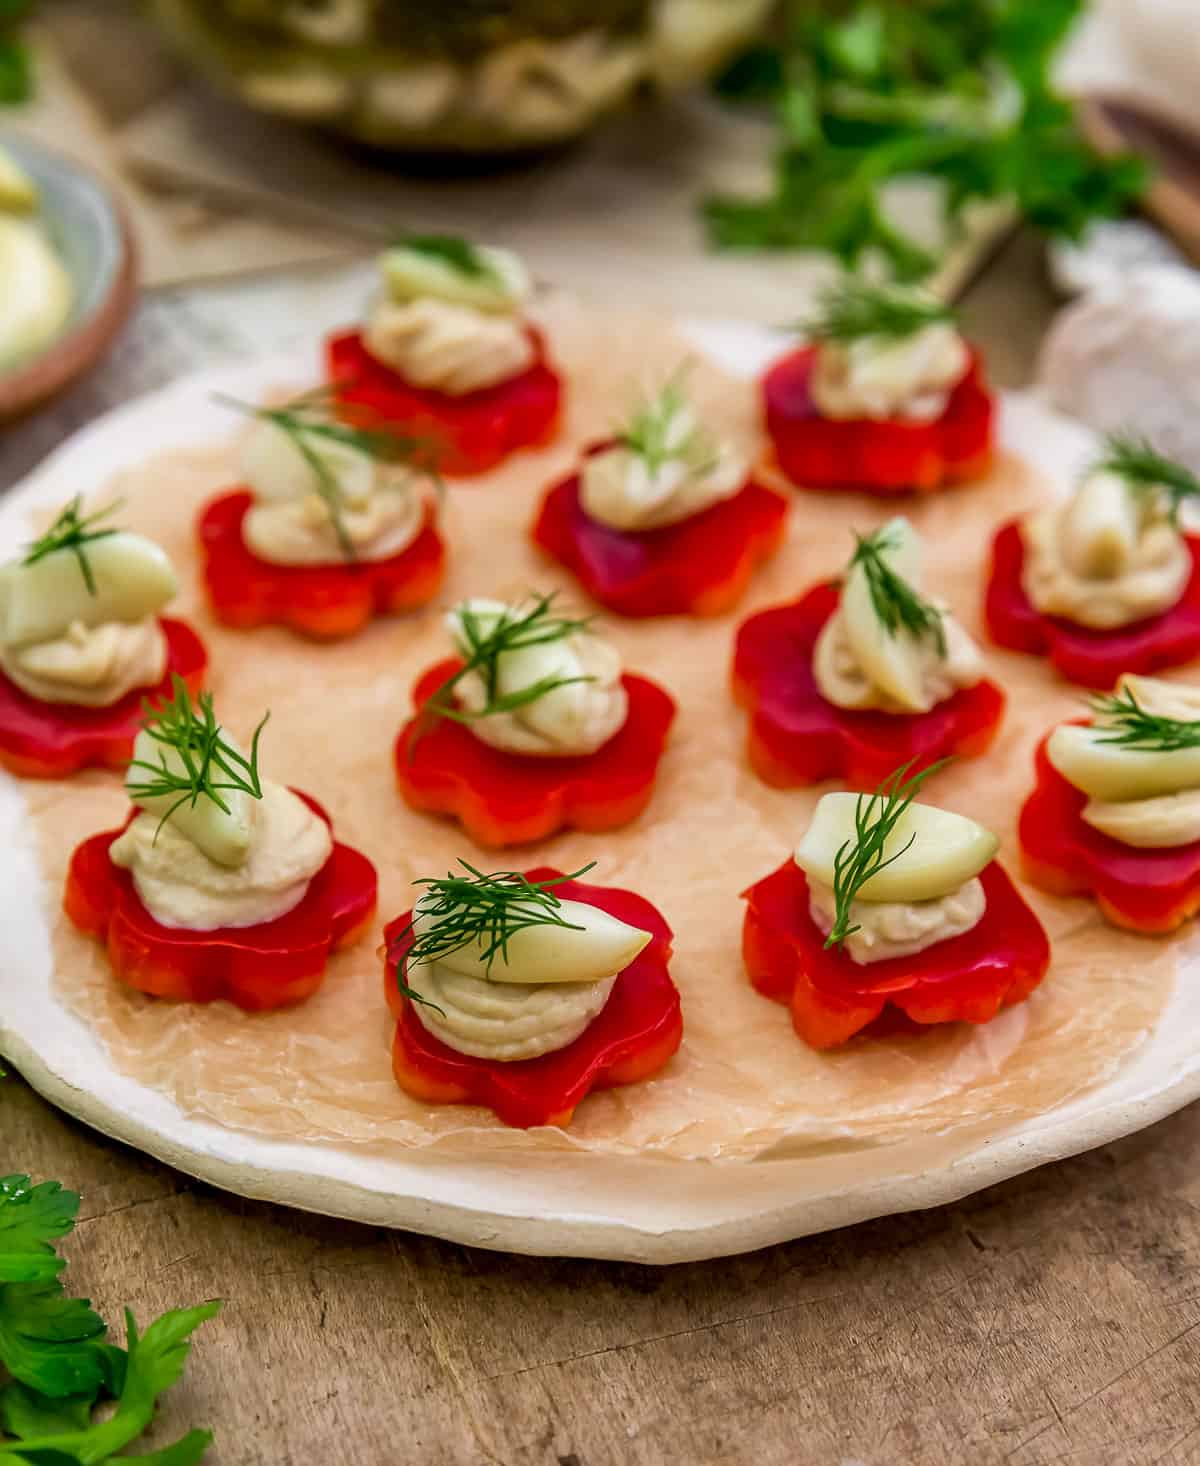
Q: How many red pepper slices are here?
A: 12